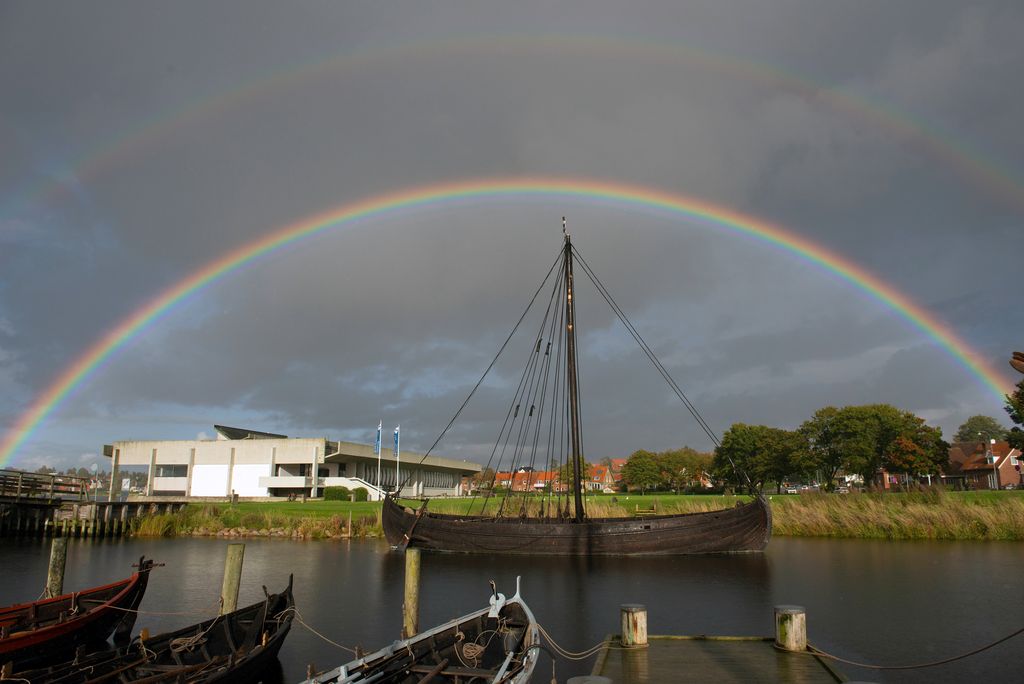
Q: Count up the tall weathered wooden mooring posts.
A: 3